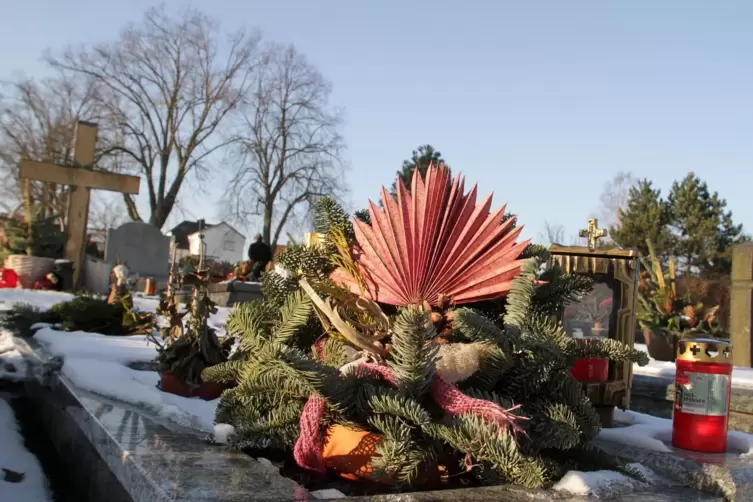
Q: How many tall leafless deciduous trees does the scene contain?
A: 3